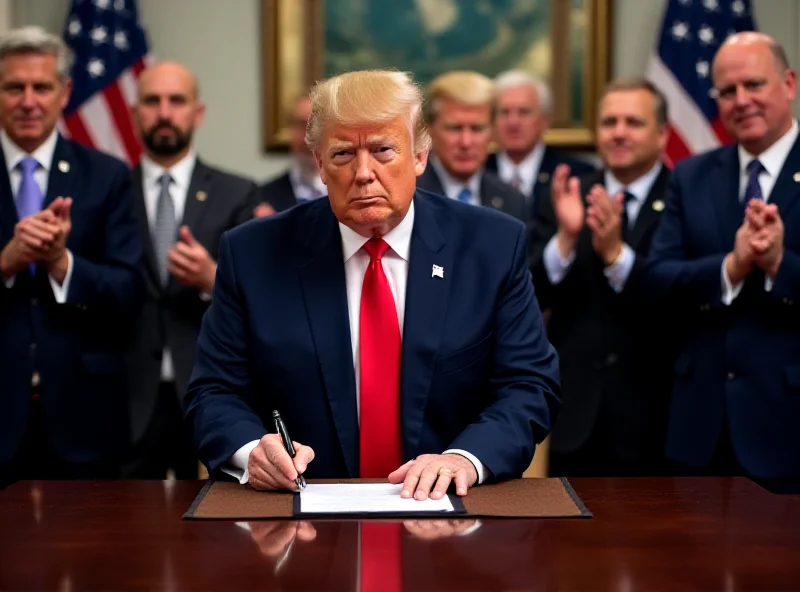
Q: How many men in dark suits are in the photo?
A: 8